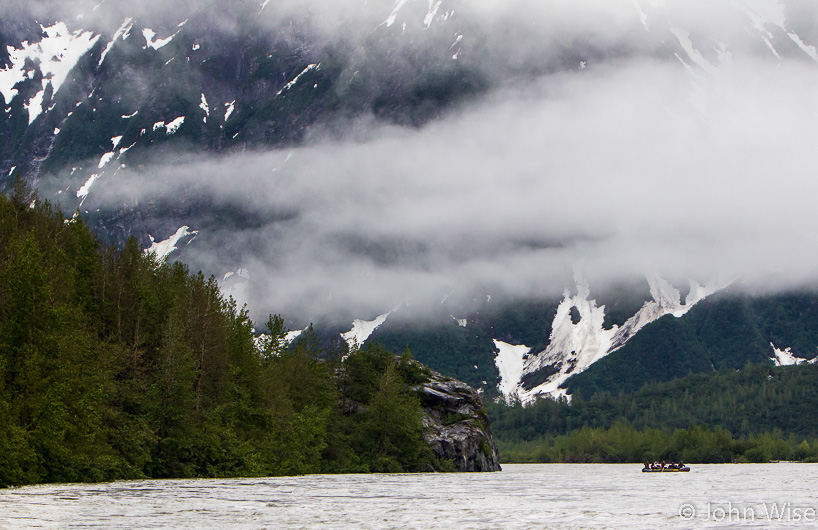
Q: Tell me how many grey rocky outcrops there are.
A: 1